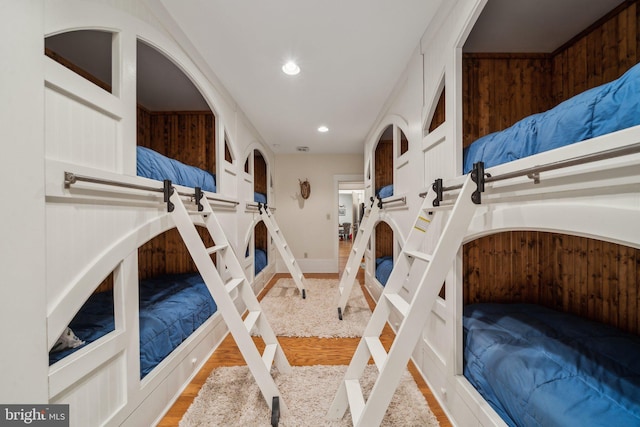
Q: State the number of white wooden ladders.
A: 4